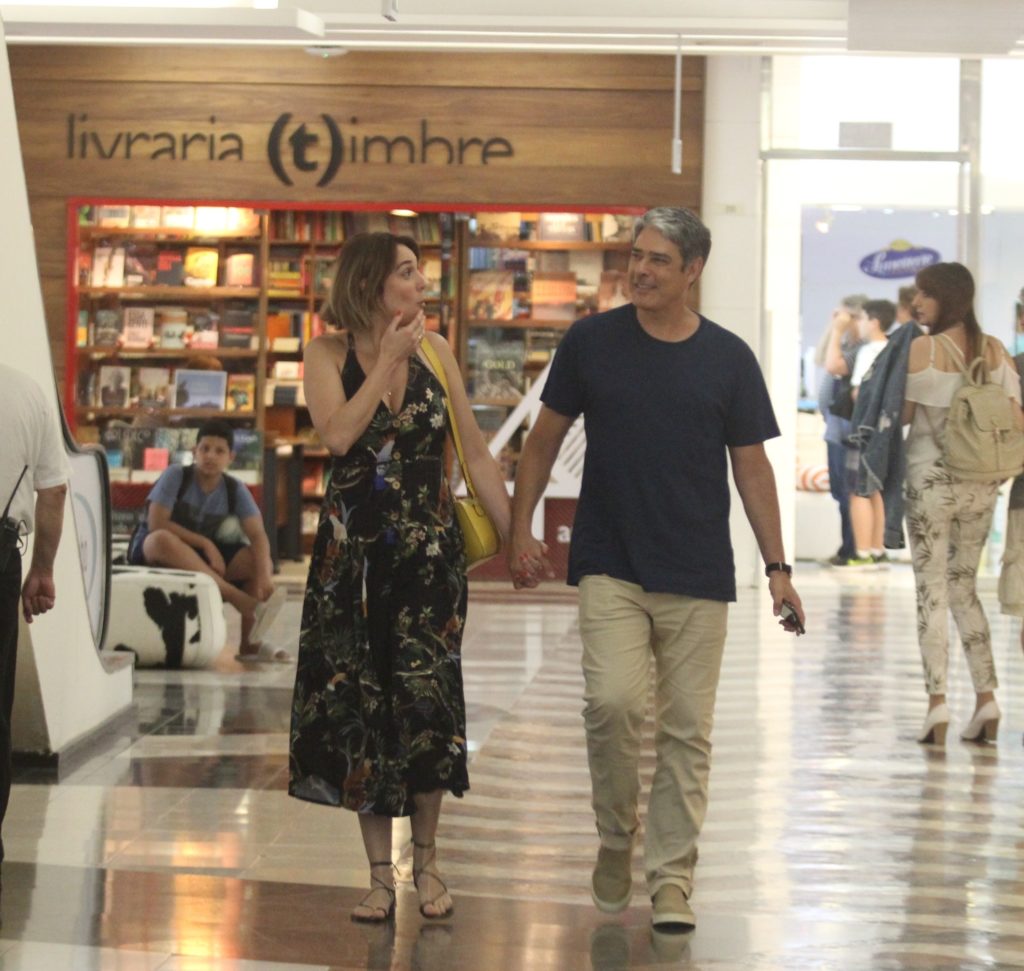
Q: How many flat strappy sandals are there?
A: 2